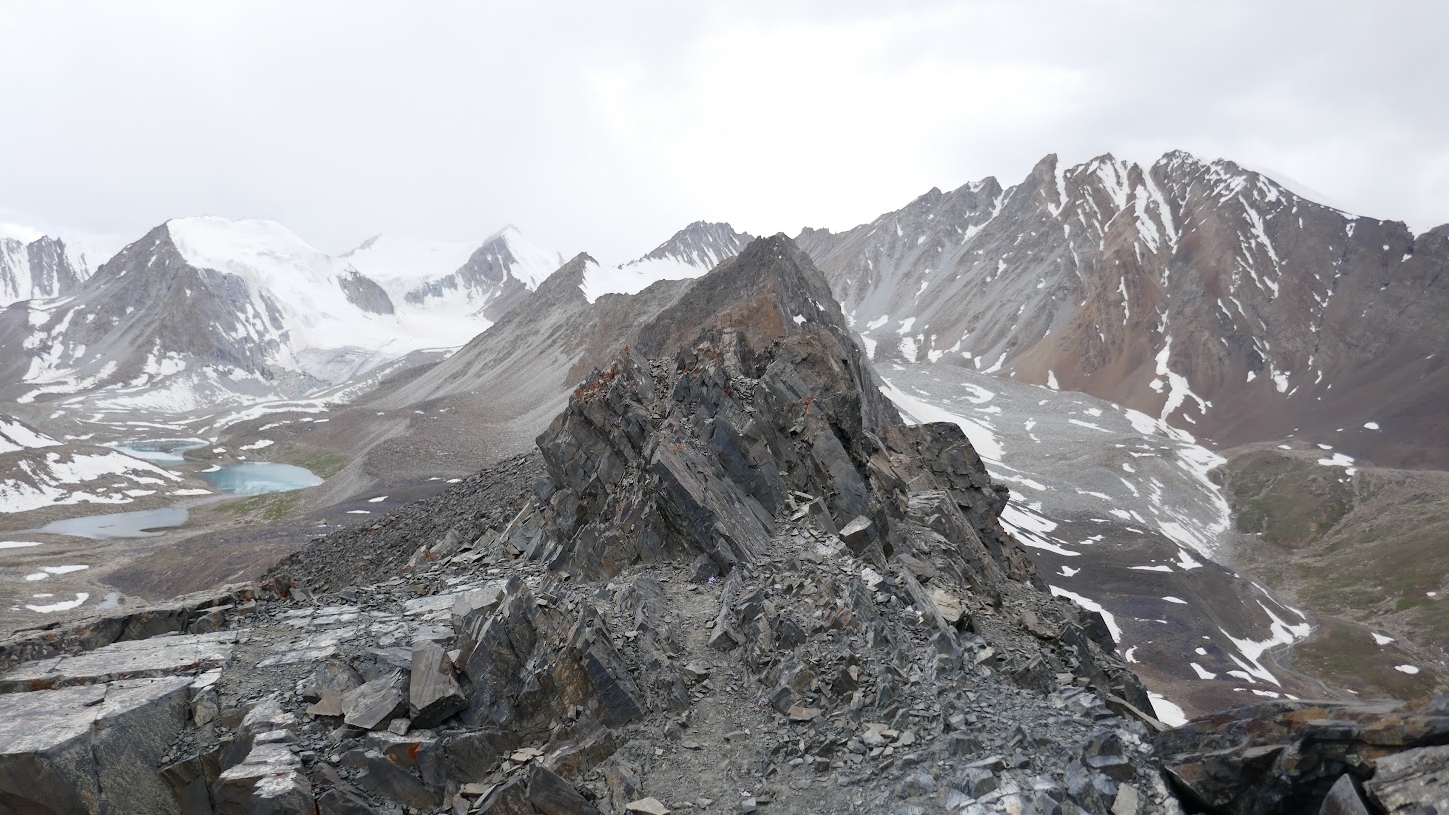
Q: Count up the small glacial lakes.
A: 3